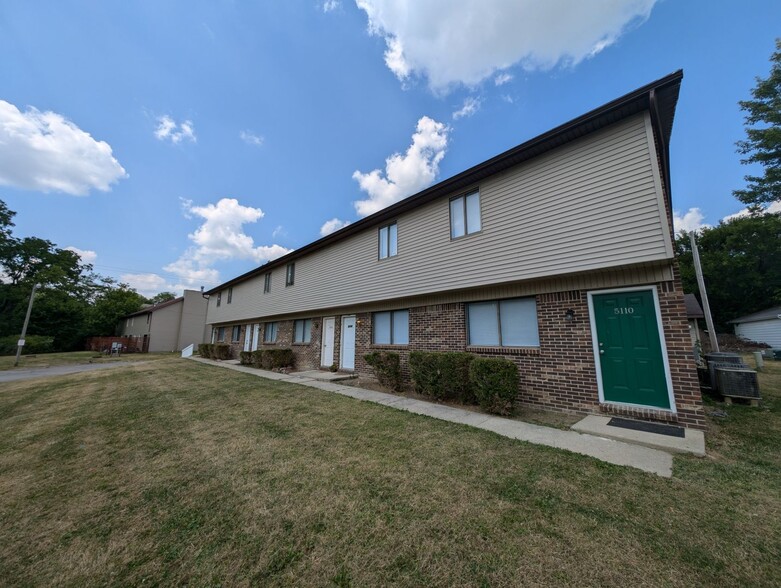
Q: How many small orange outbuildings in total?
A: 0